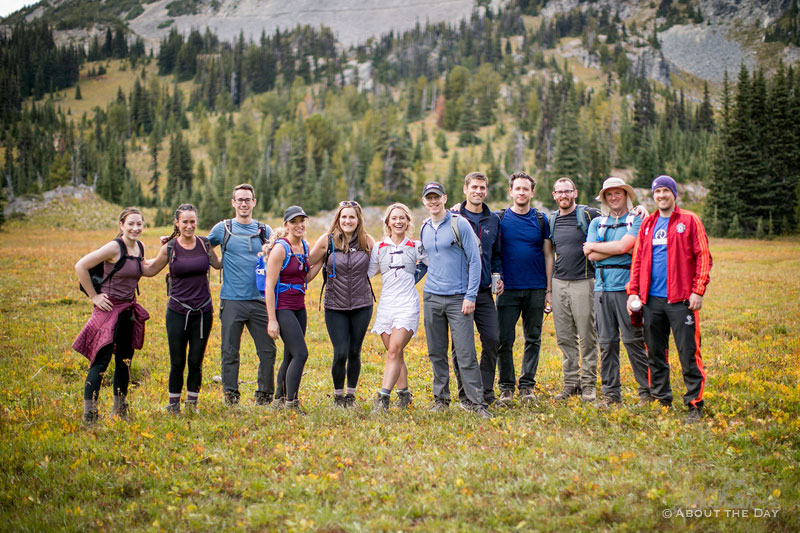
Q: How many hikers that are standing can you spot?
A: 12